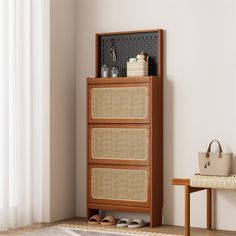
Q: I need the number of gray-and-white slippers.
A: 2